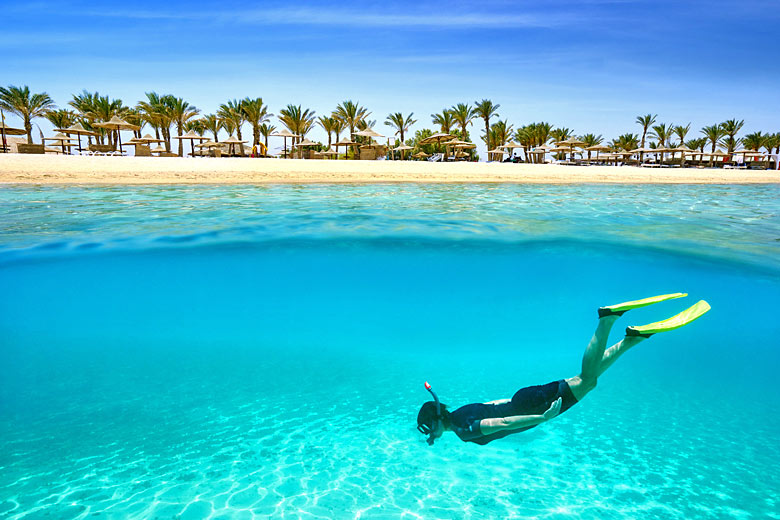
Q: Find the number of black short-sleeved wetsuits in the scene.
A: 1